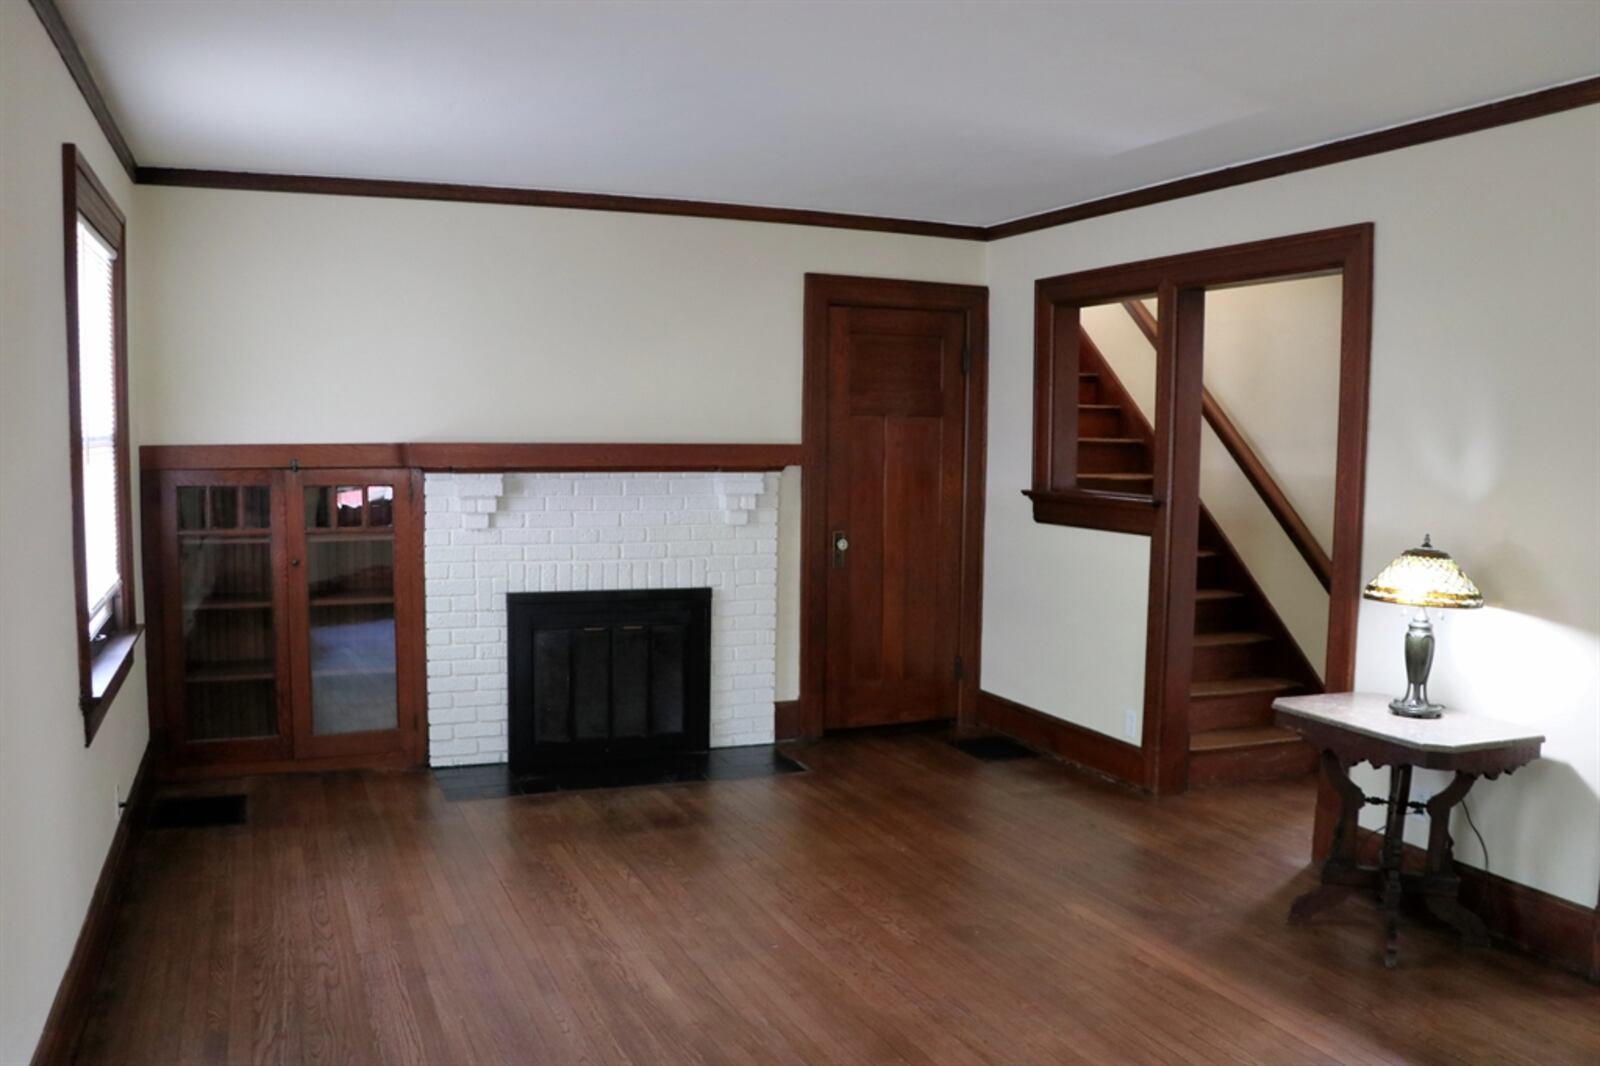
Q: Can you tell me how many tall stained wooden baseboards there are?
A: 4